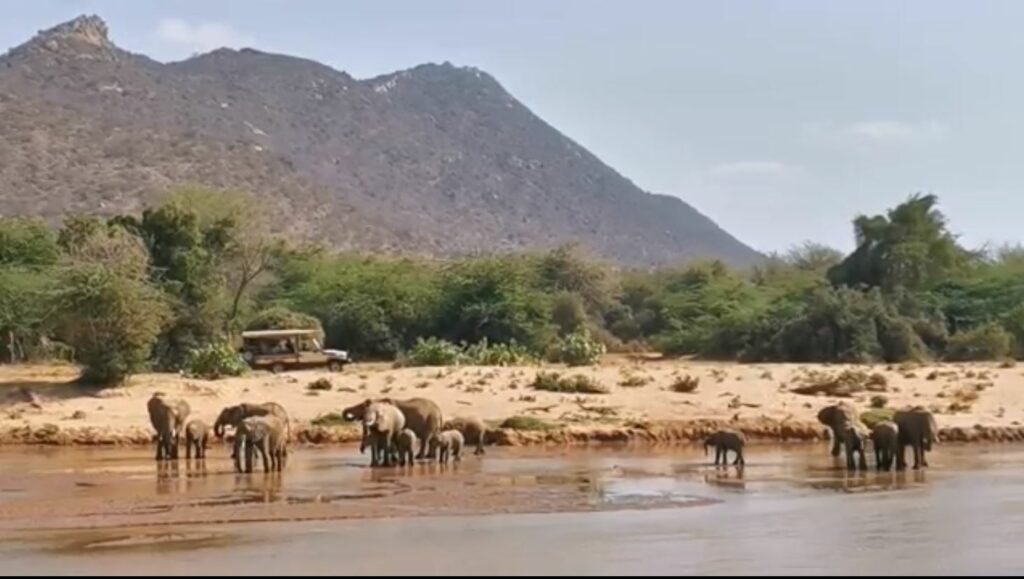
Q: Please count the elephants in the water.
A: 14